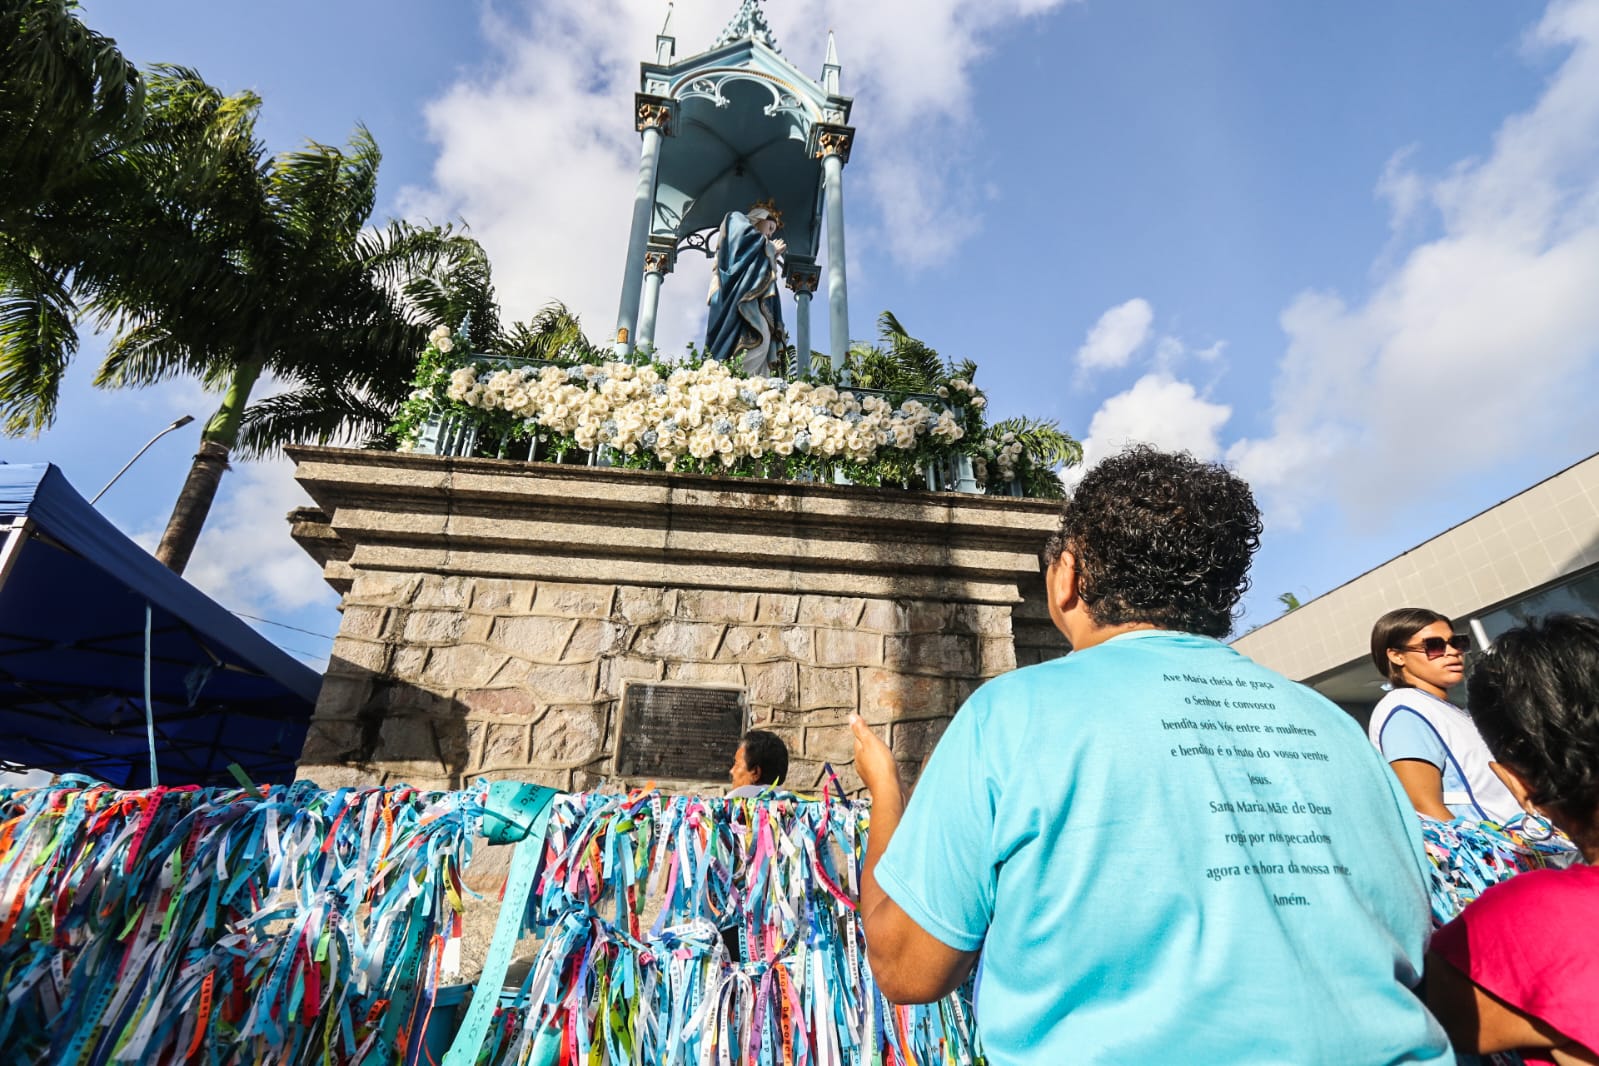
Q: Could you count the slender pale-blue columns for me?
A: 4